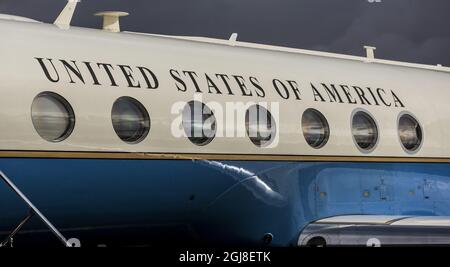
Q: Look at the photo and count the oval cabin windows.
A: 7